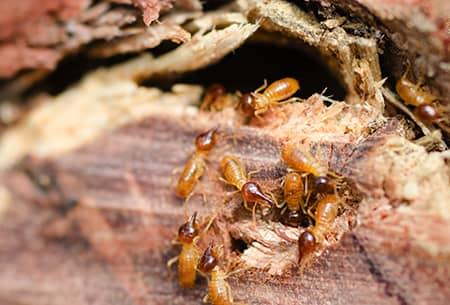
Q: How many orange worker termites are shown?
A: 10